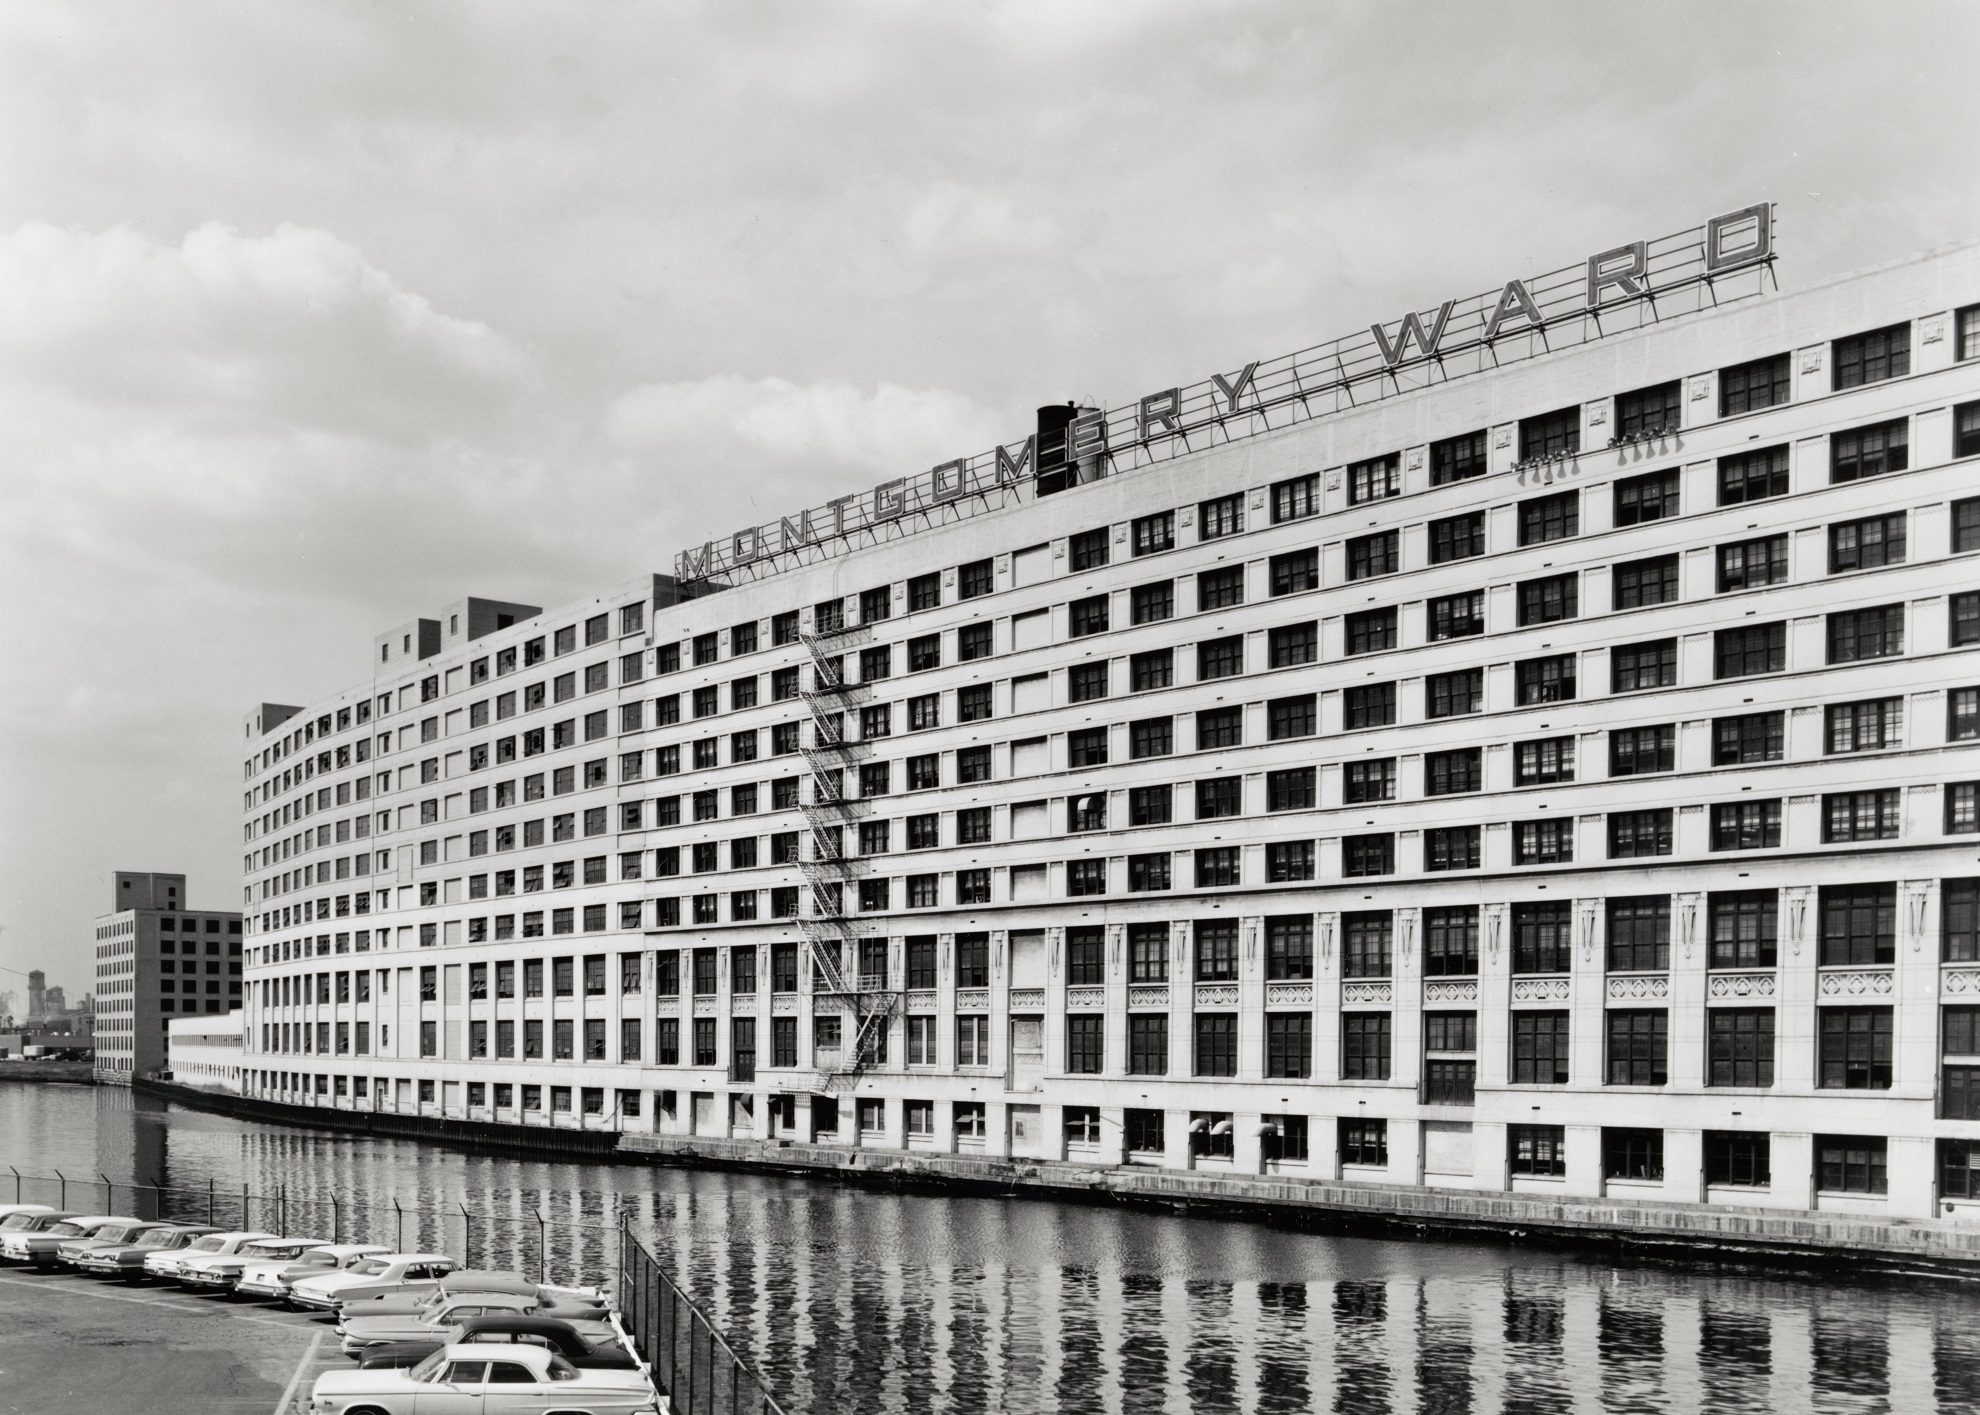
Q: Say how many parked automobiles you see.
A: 13